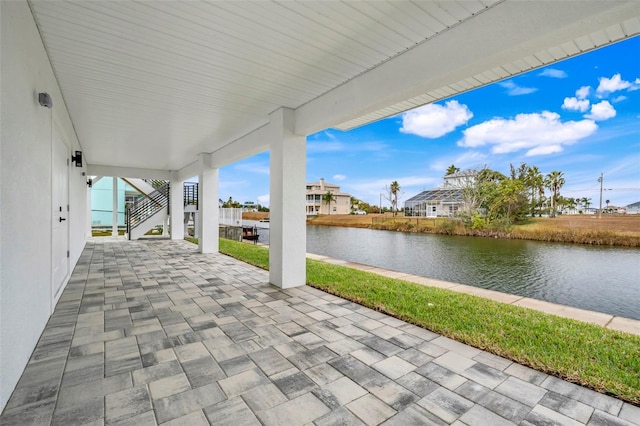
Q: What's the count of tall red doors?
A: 0